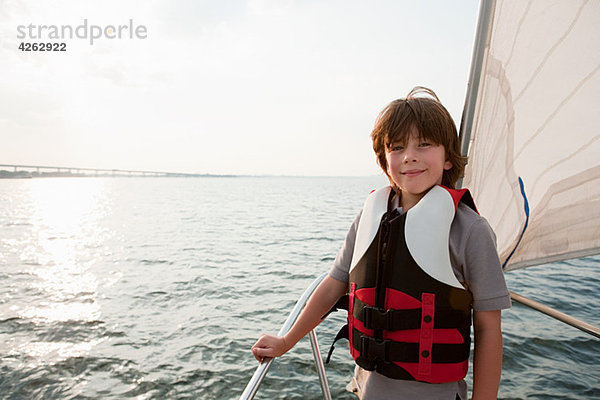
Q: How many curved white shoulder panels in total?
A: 2